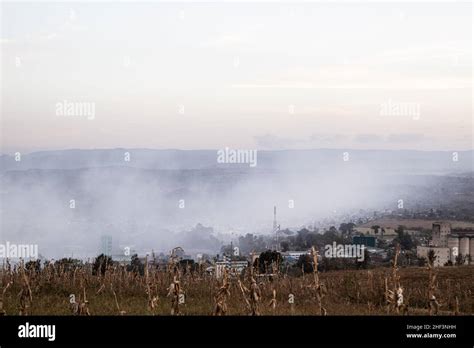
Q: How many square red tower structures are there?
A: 0